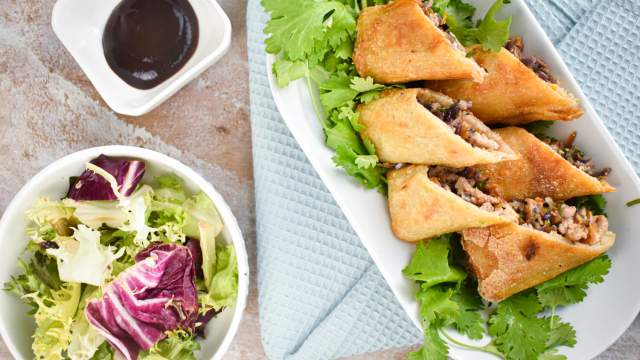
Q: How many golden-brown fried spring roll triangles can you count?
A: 6